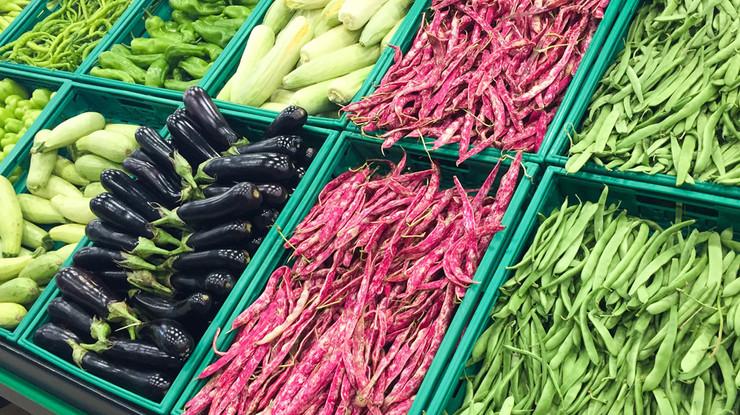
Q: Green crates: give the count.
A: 11